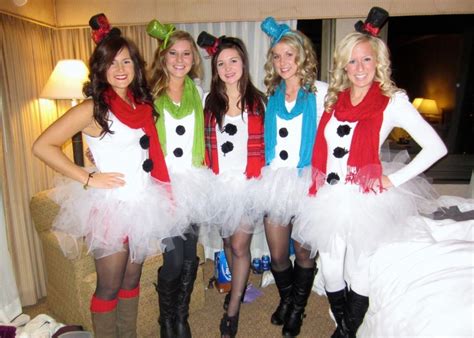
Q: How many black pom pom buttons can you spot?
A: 11